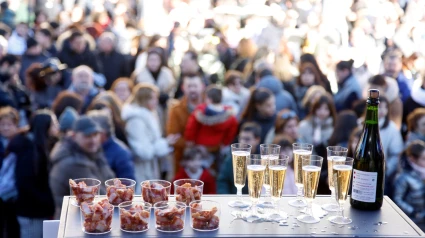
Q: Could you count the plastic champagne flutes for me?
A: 8